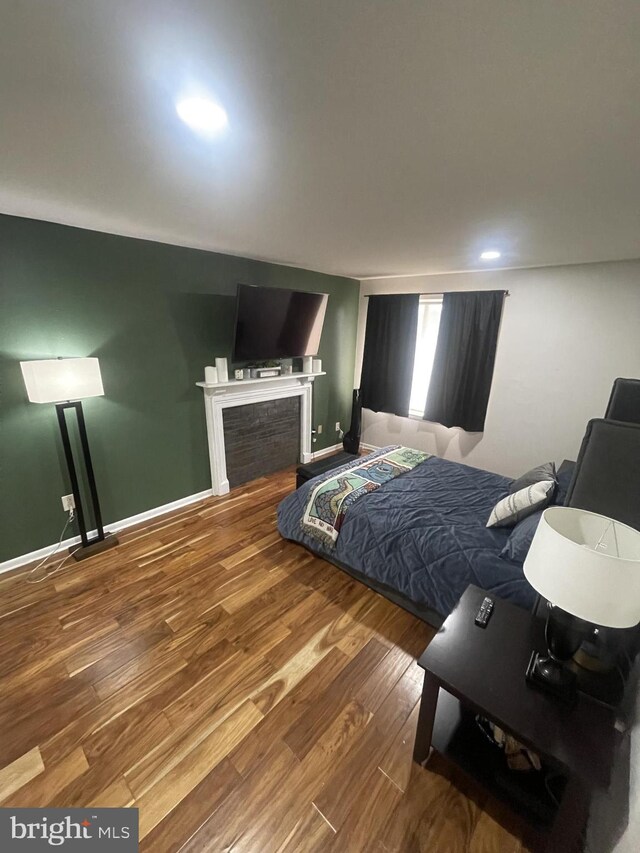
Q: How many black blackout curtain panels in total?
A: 2